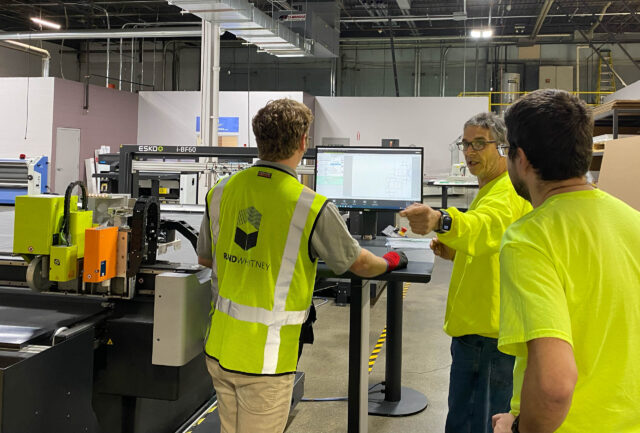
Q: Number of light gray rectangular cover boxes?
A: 1